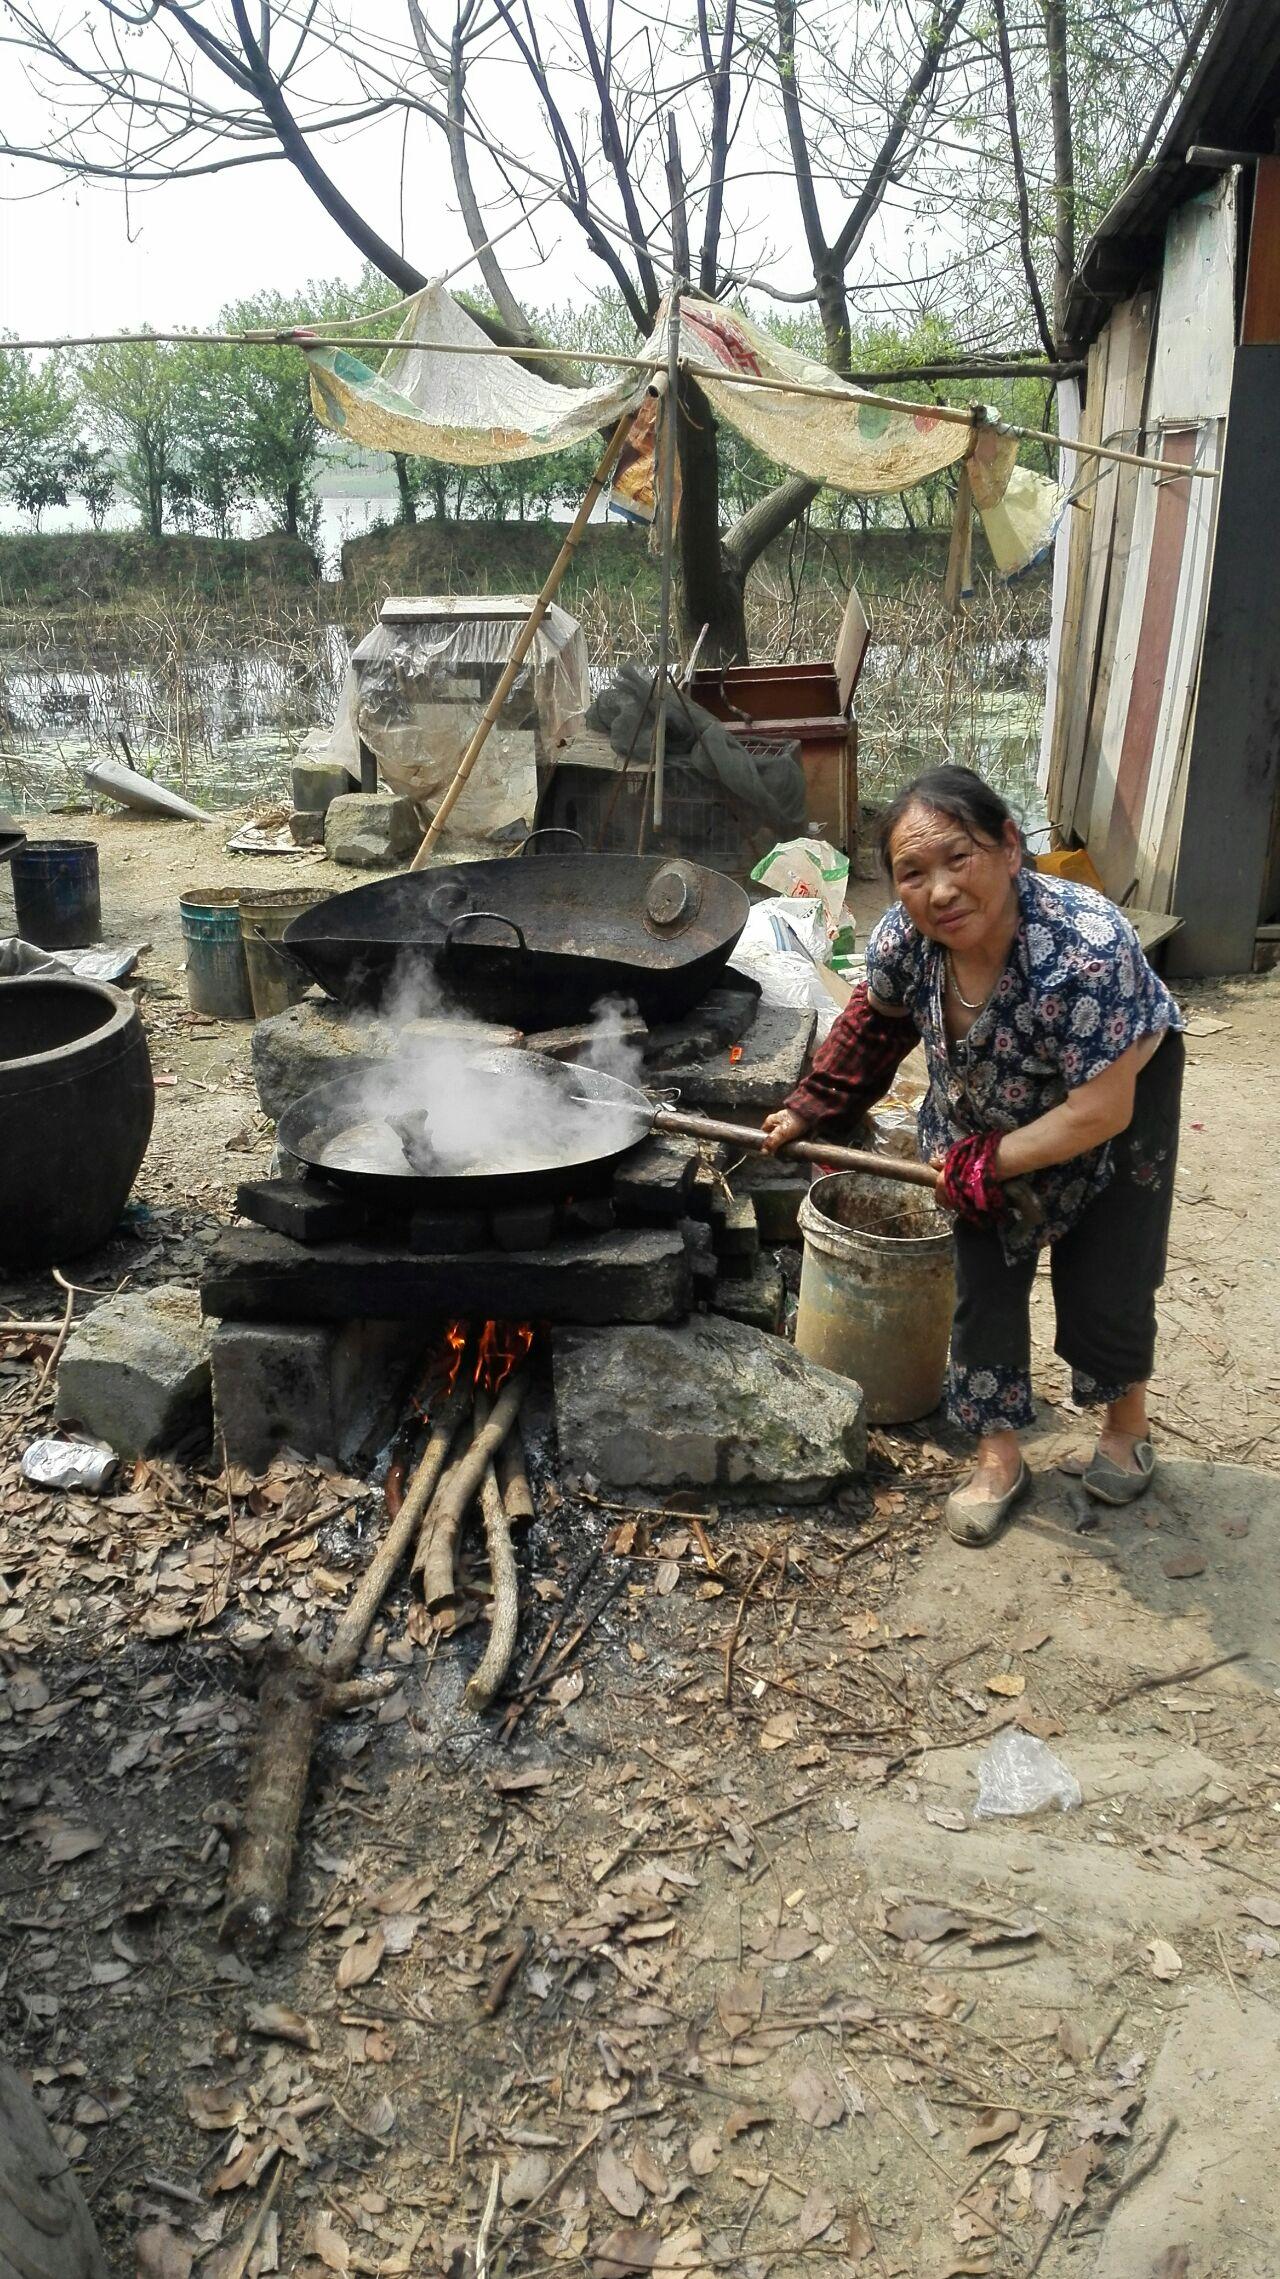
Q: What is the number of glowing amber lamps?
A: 0